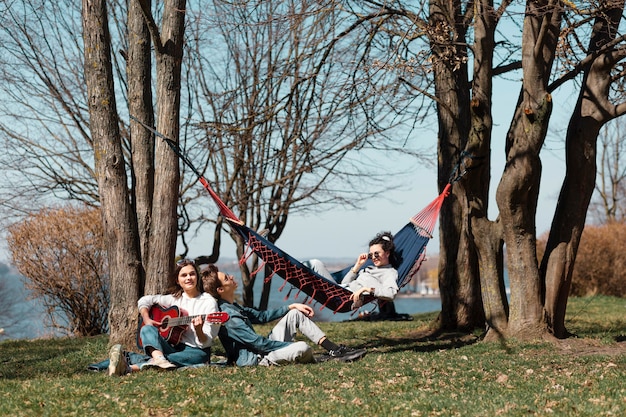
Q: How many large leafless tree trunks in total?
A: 7